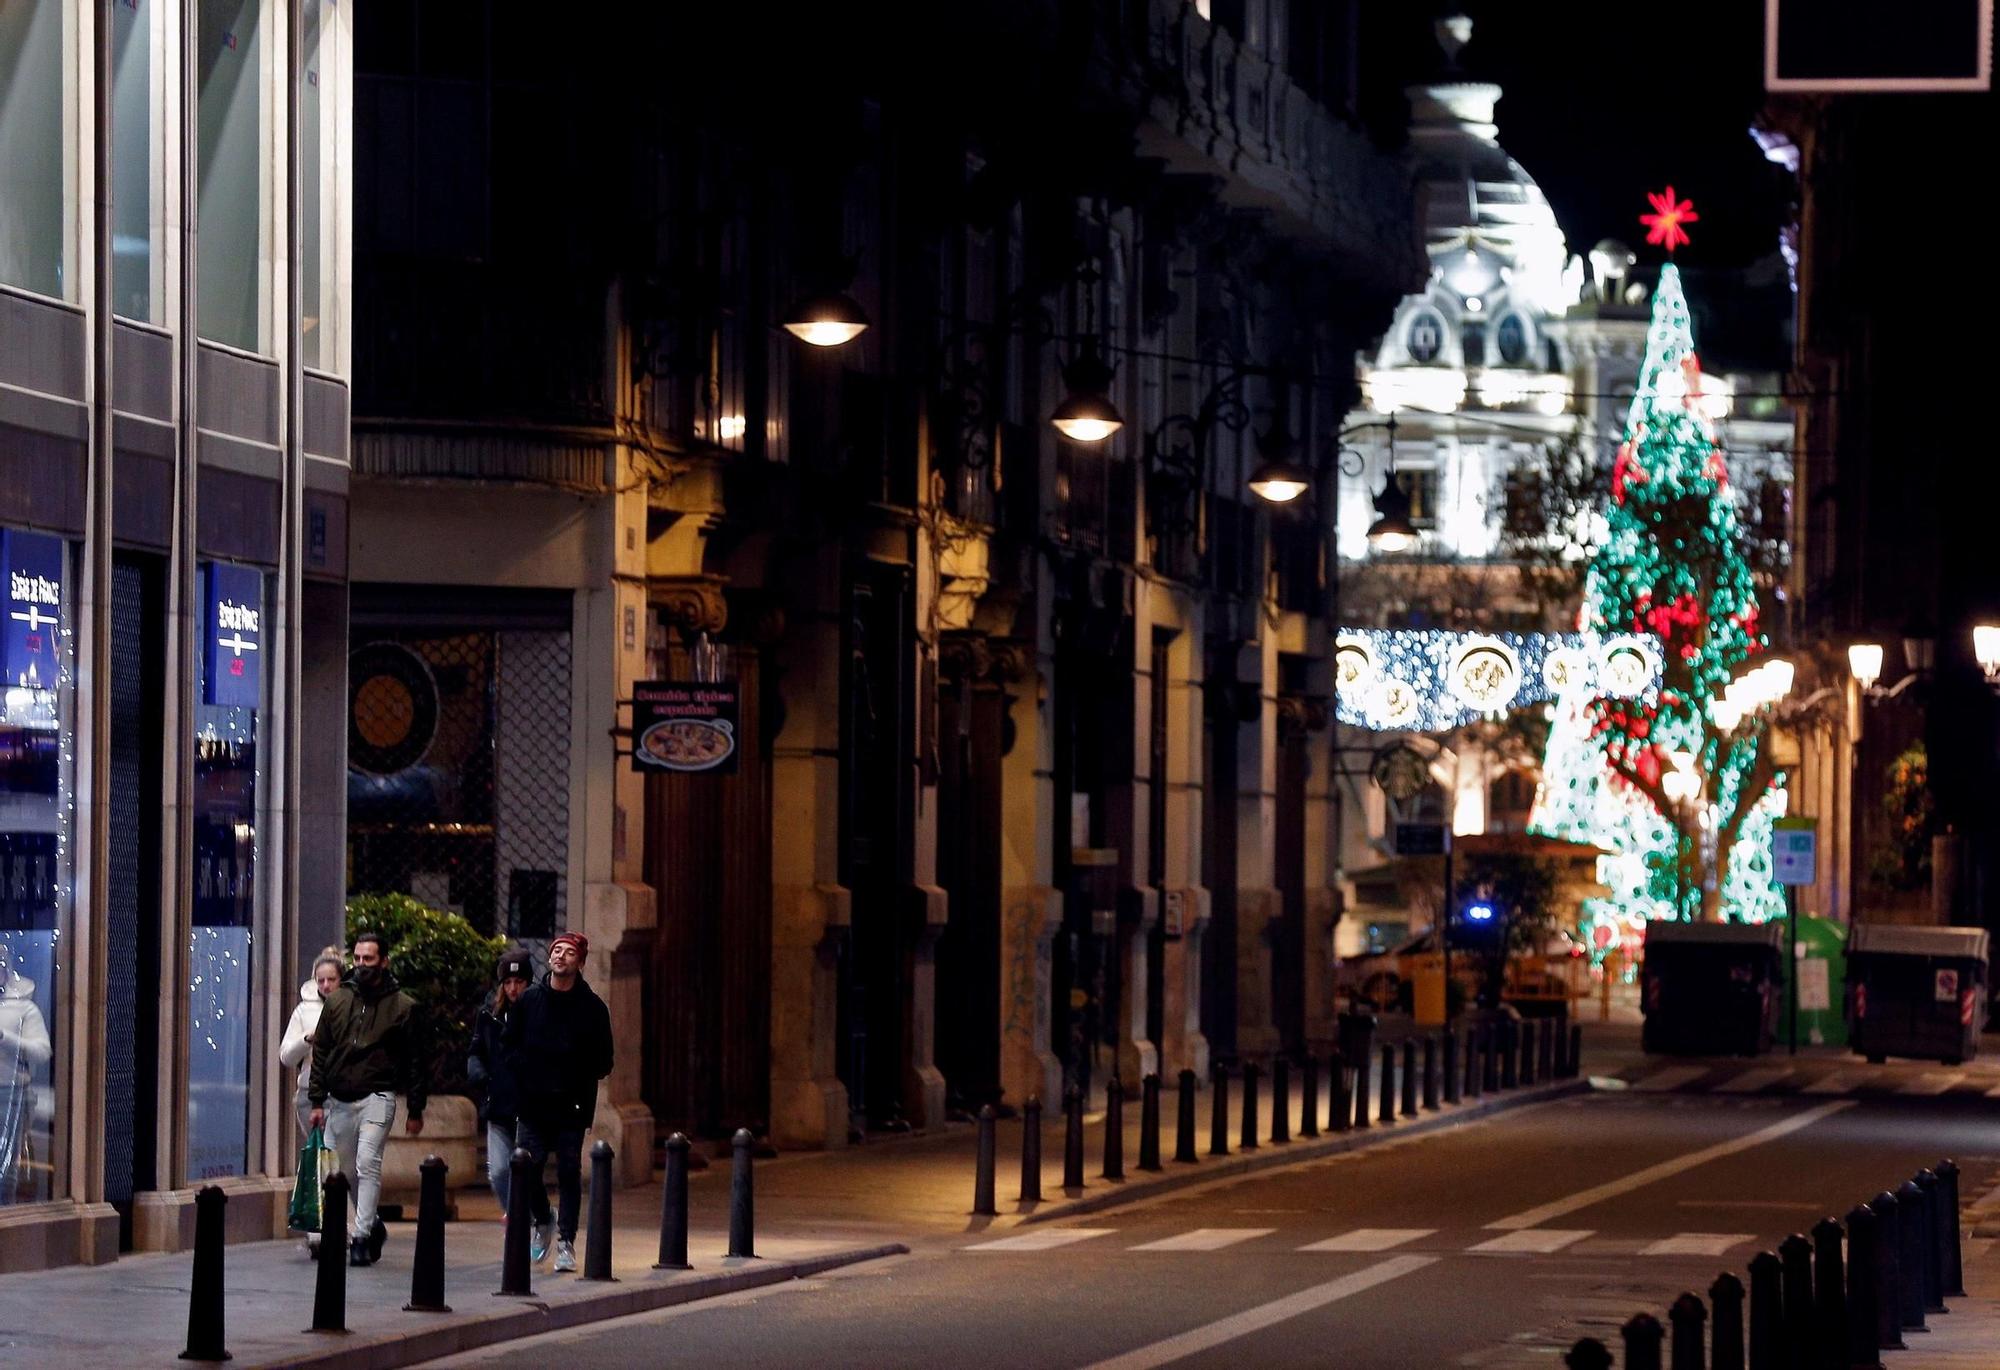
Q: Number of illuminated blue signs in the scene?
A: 2